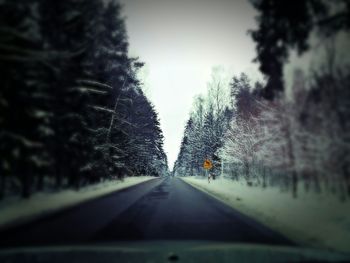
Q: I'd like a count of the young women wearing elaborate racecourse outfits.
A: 0